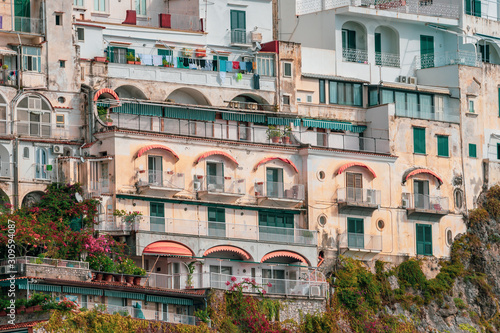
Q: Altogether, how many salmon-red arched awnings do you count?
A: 9